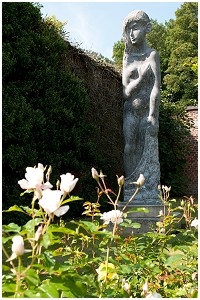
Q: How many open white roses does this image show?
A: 4